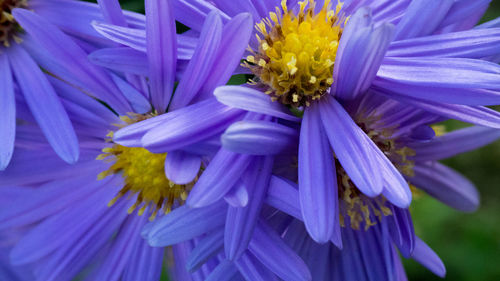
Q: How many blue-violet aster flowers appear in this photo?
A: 4